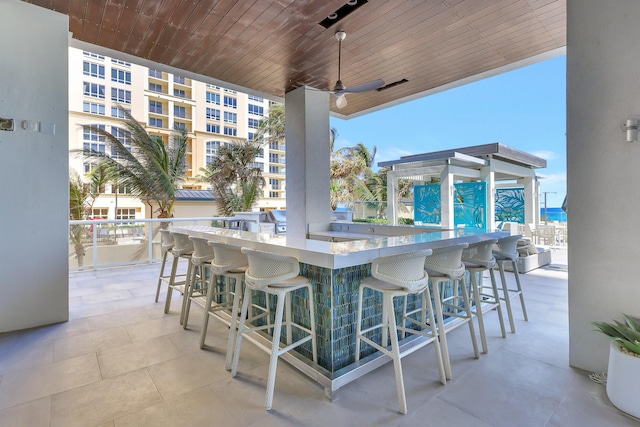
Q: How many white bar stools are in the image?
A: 9